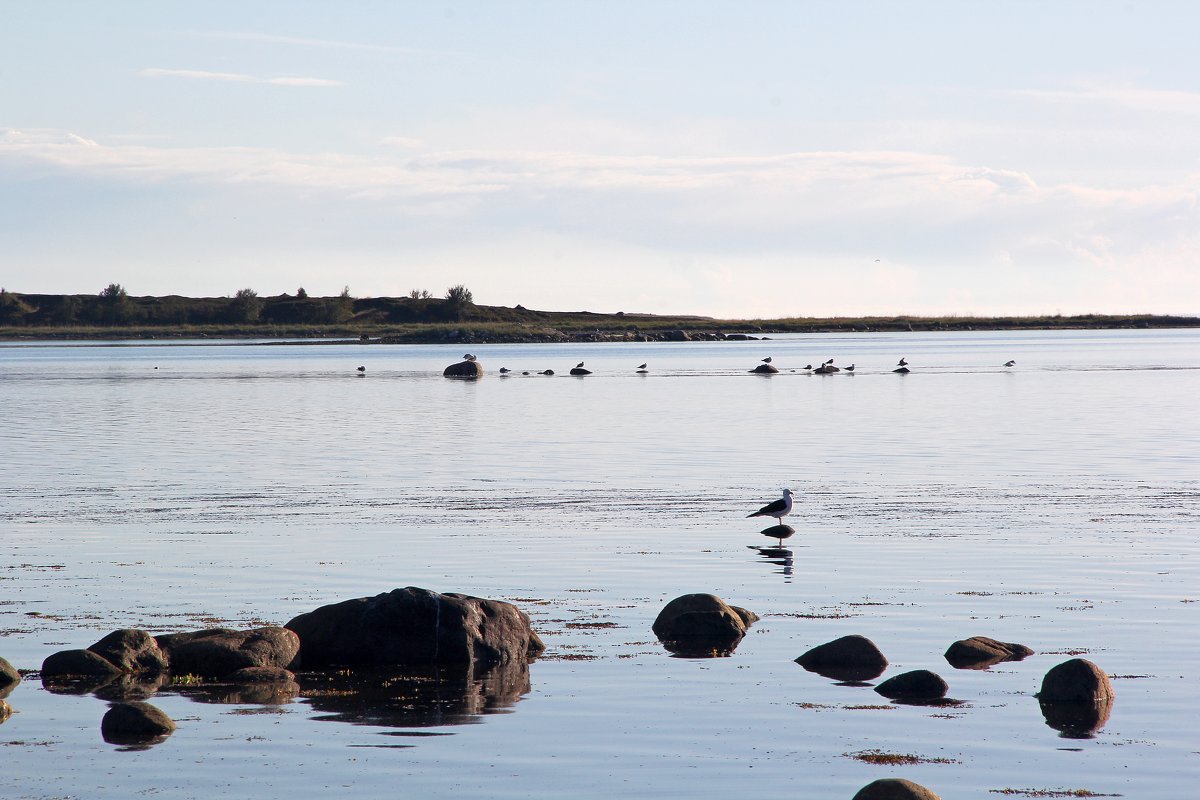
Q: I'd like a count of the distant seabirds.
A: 12